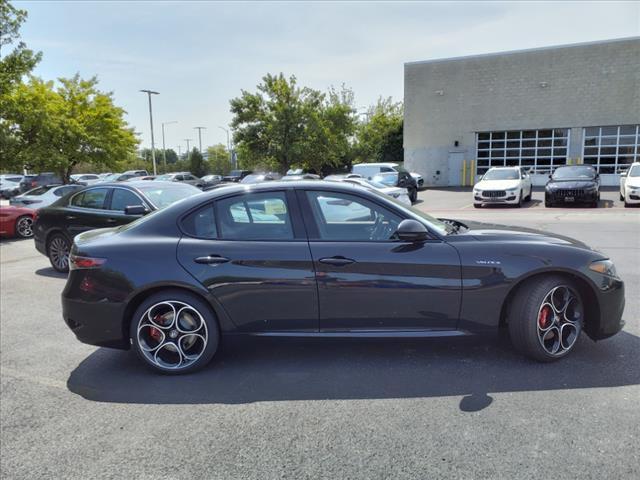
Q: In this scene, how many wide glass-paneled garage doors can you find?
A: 2